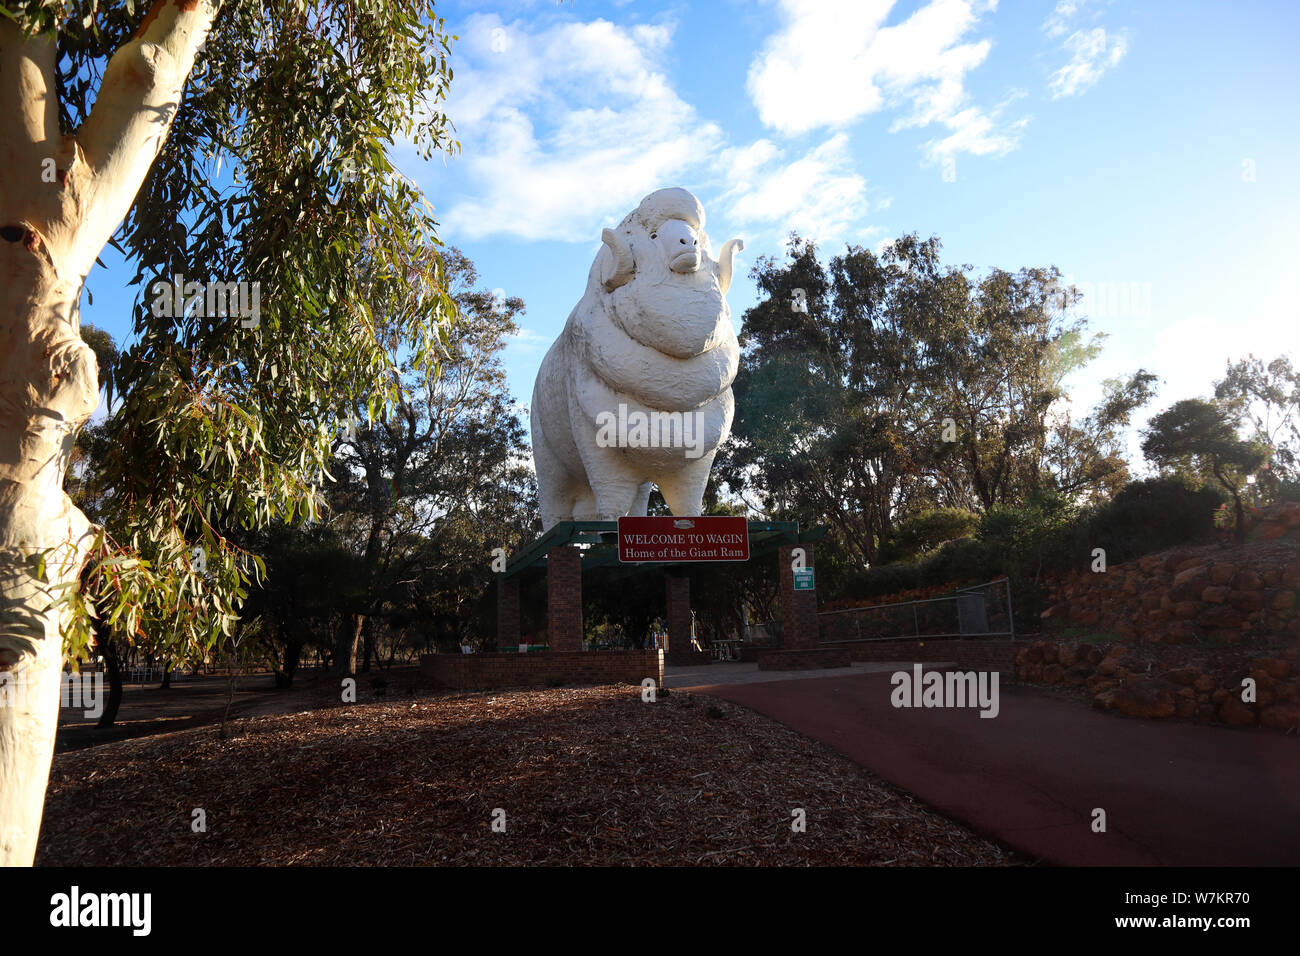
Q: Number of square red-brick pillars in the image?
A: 4